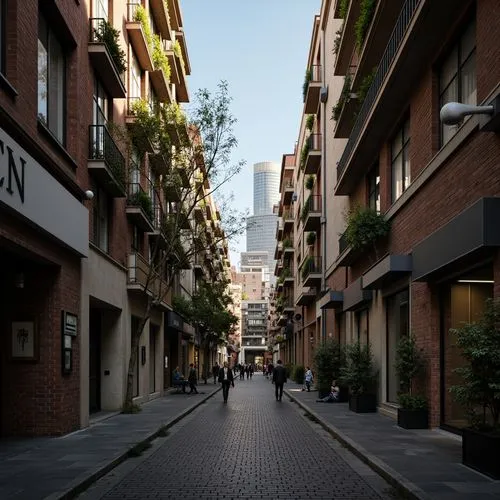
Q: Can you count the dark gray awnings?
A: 4